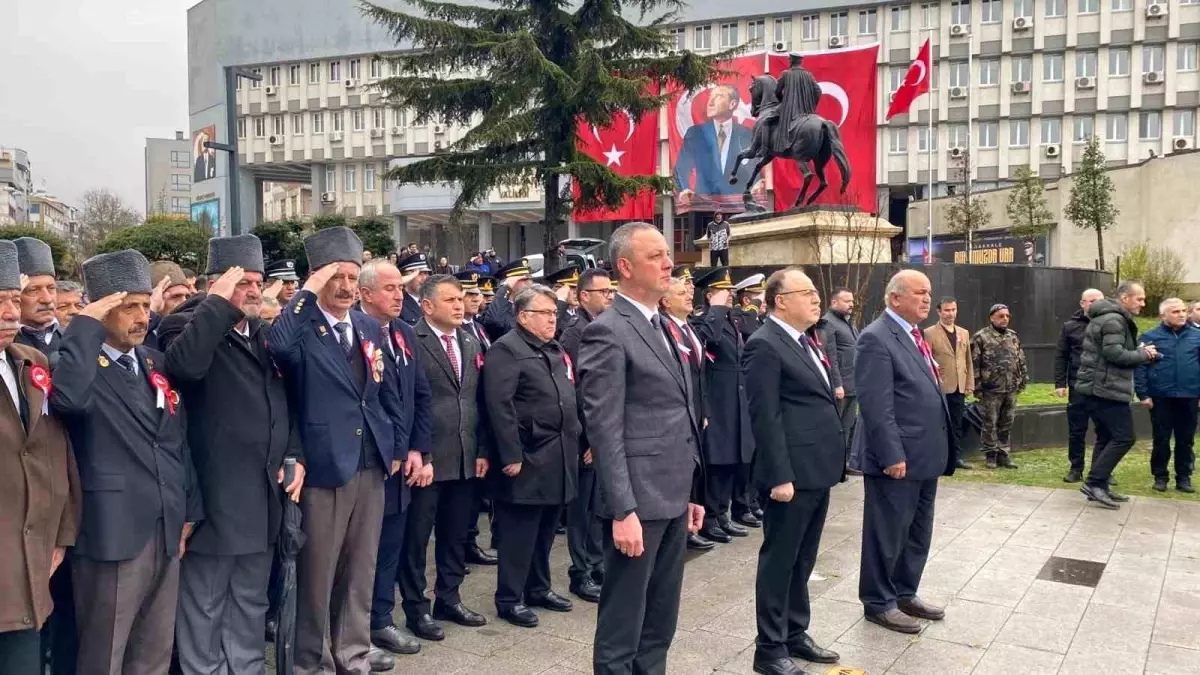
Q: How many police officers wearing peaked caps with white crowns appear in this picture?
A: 1